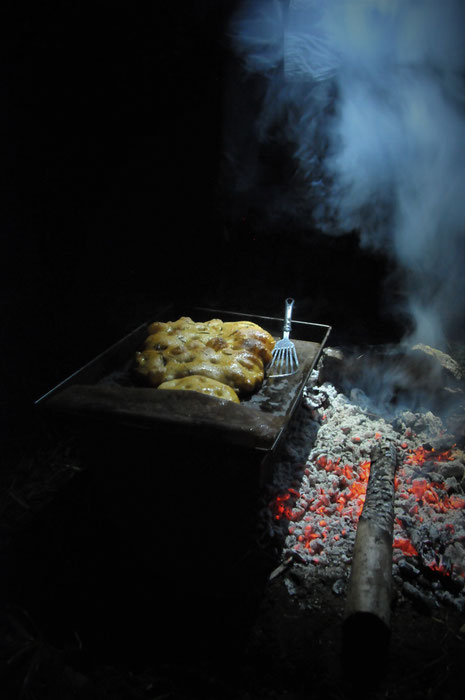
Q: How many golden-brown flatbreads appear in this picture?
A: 2